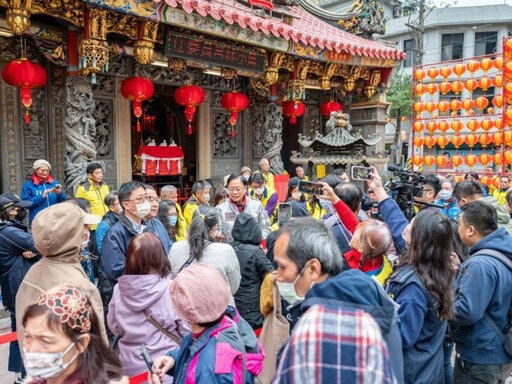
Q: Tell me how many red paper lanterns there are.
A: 6